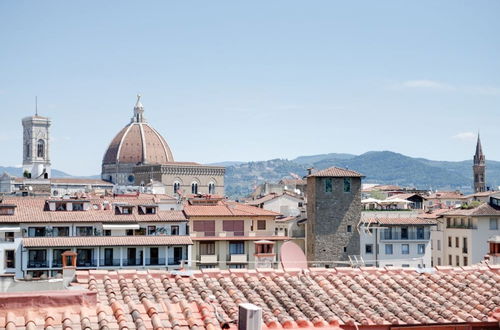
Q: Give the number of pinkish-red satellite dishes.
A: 1